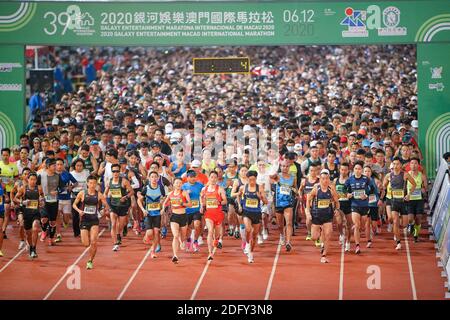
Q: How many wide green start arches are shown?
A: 1